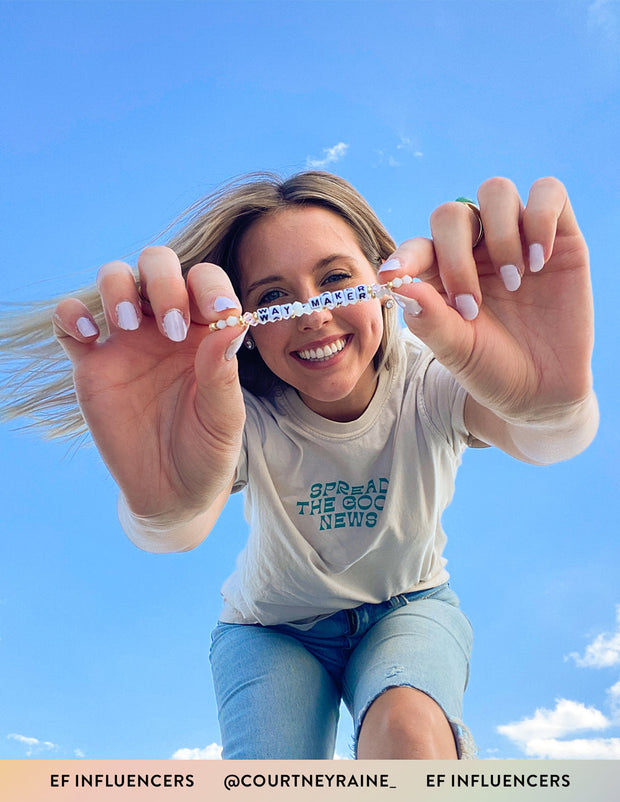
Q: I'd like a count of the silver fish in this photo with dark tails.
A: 0